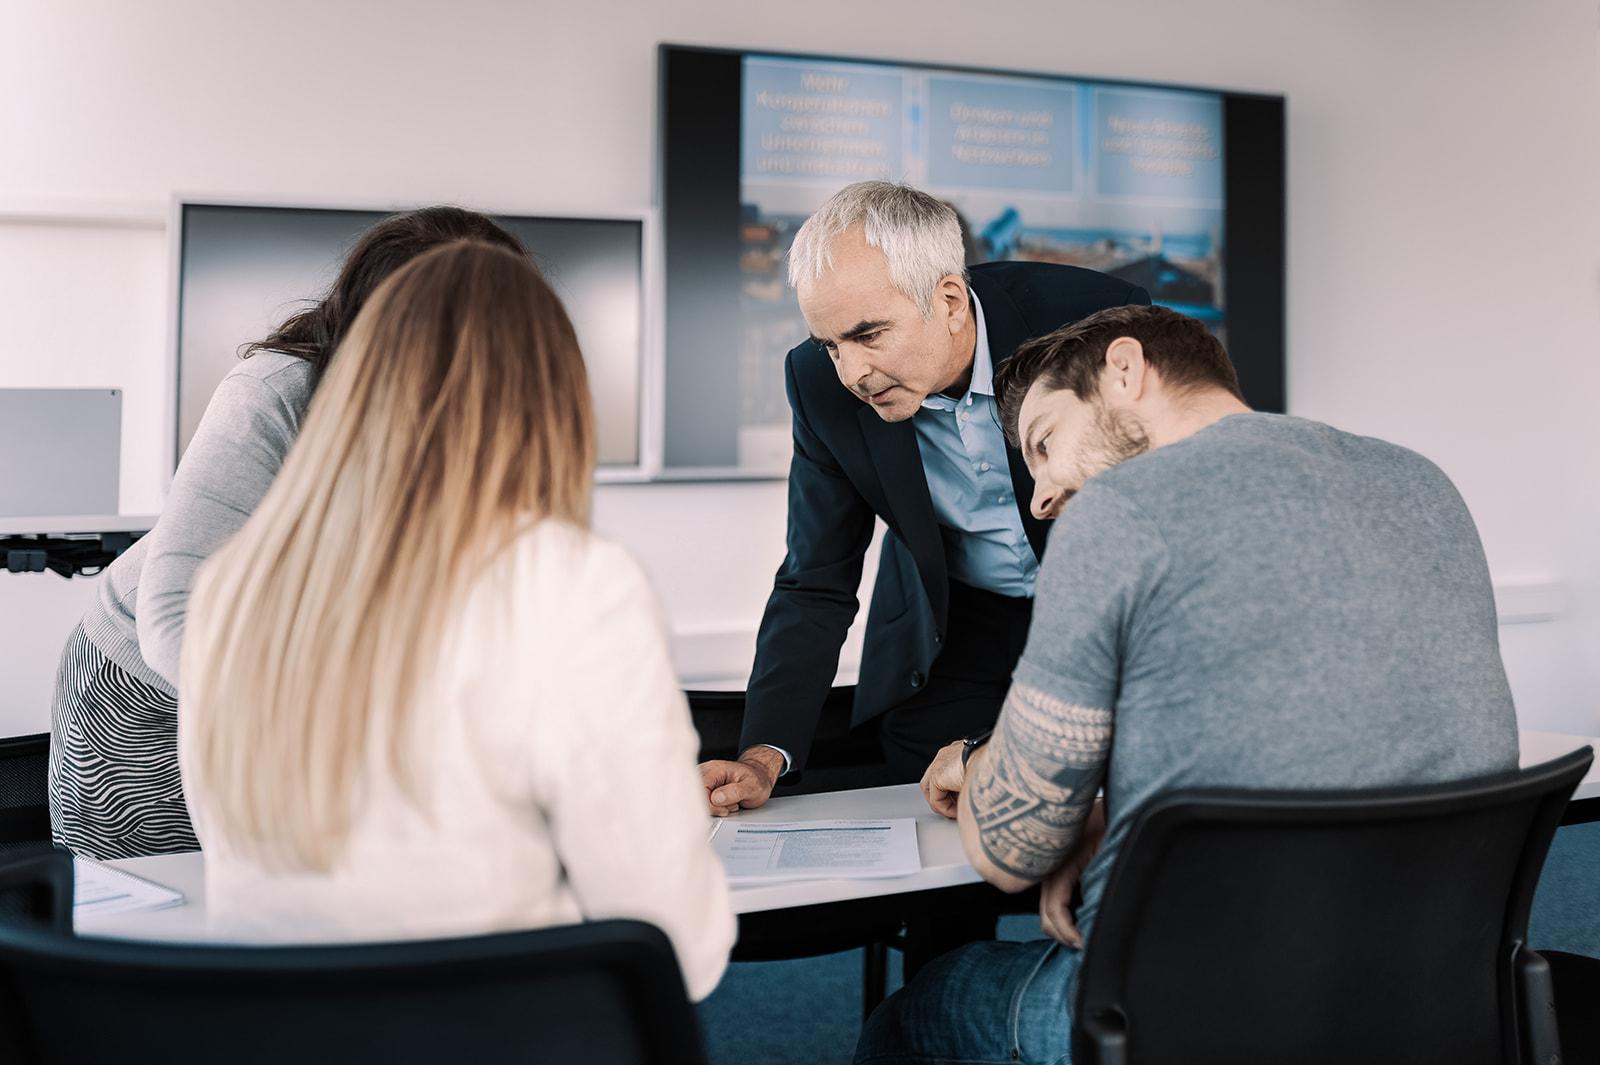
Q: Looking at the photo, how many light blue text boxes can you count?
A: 3